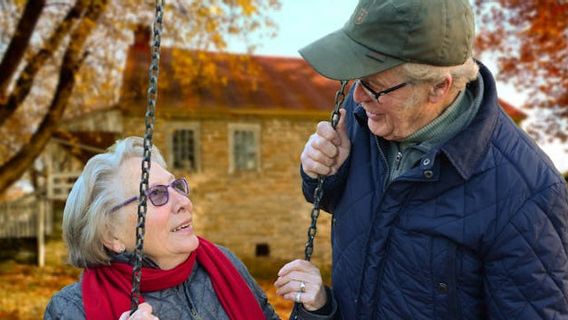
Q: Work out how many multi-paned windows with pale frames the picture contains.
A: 2